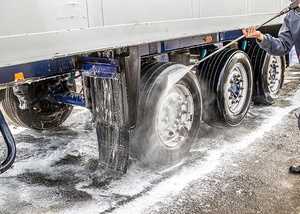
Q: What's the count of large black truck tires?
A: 4